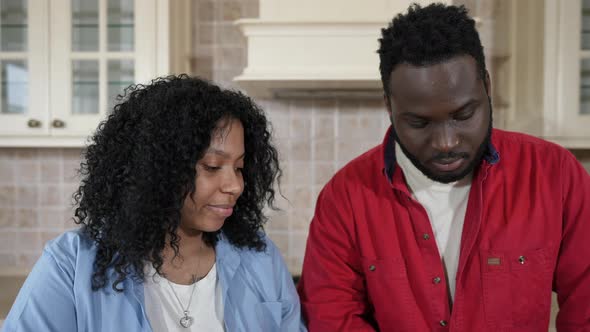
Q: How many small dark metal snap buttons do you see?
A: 5